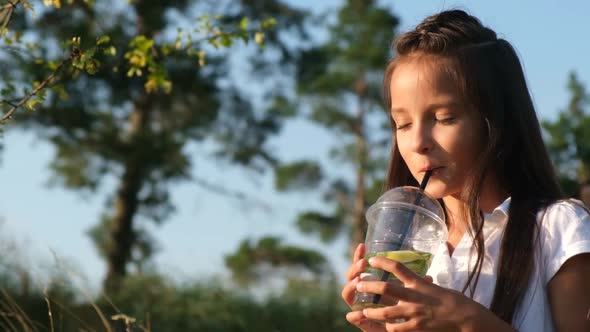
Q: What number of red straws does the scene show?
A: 0